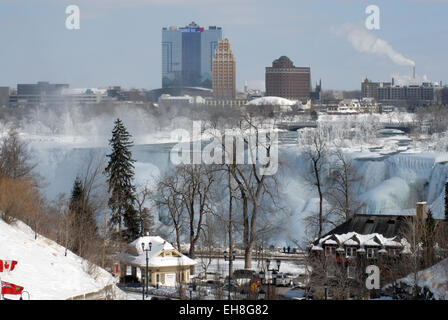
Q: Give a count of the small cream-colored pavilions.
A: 1